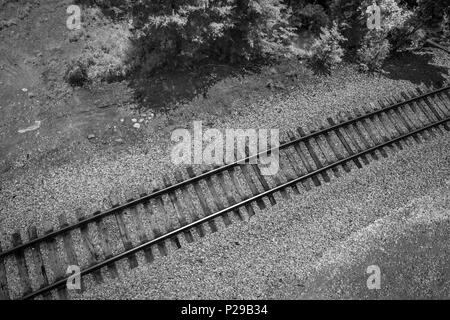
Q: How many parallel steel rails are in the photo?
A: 2